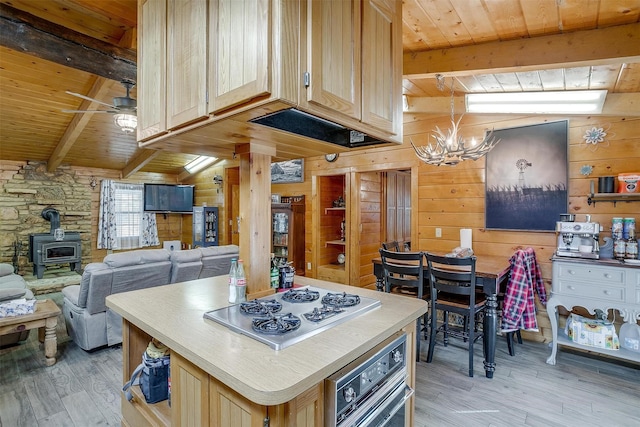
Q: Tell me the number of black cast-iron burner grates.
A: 4